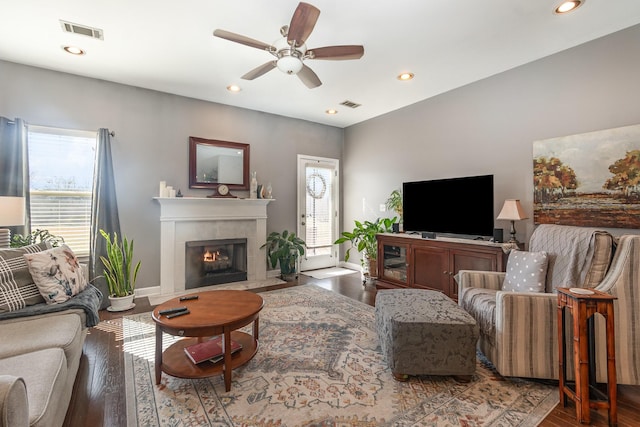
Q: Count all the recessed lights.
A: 5